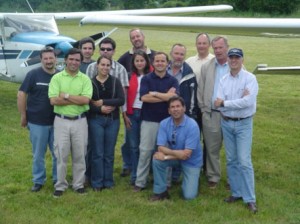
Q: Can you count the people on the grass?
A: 13